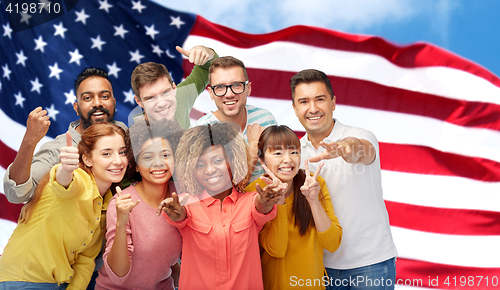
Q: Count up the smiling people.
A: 8